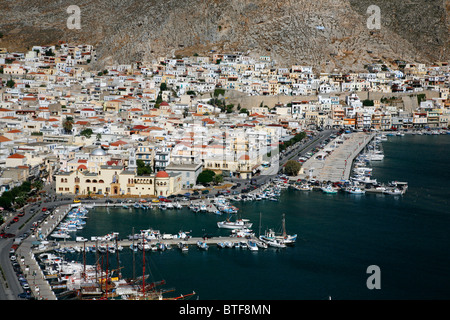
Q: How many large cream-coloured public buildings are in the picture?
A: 2